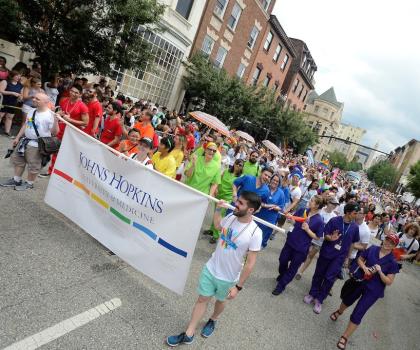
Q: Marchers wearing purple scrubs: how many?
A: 3